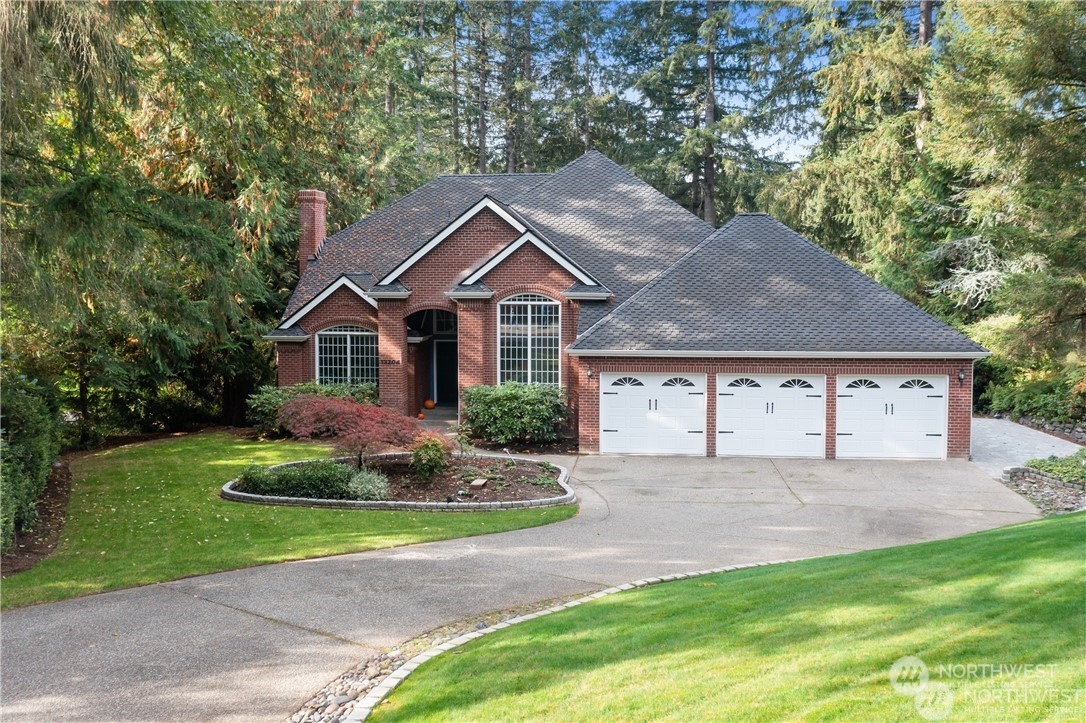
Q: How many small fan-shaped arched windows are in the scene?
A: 6